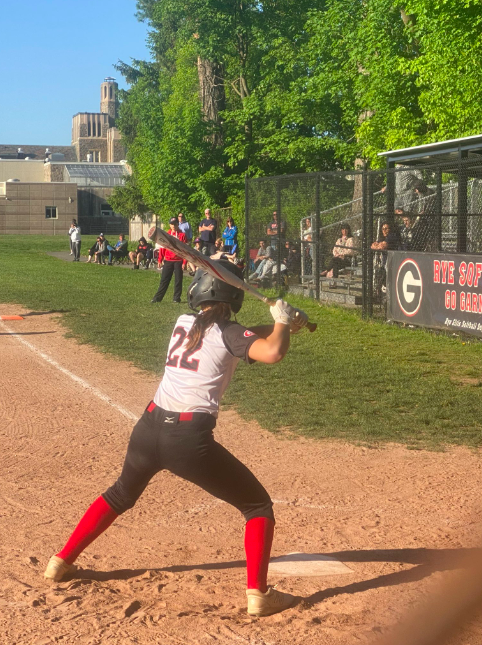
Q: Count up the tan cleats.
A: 2